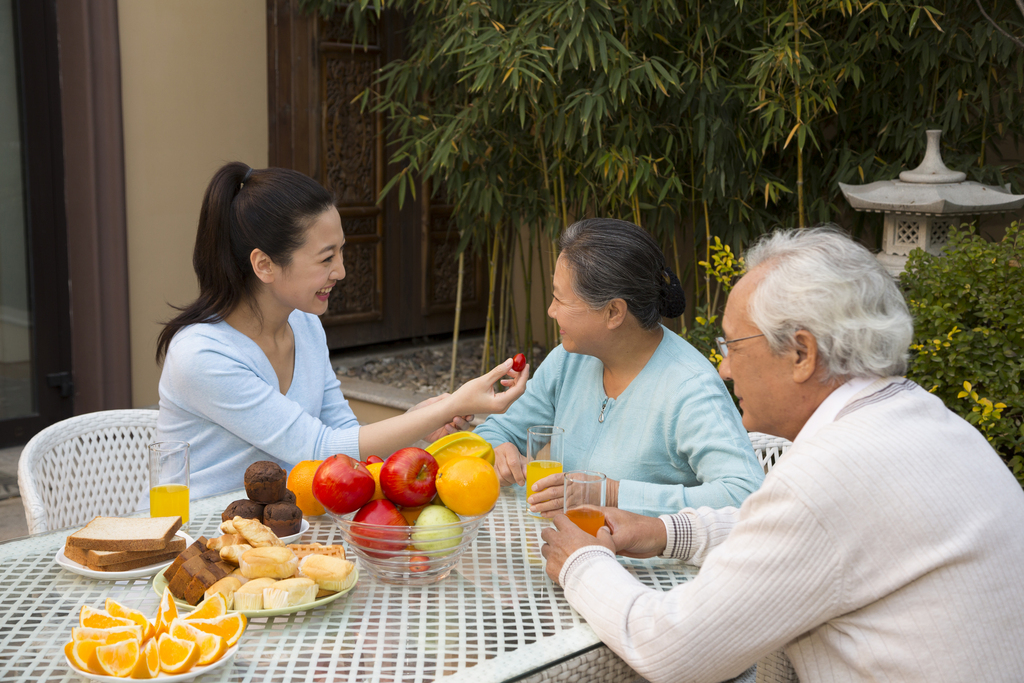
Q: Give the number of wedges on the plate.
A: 11